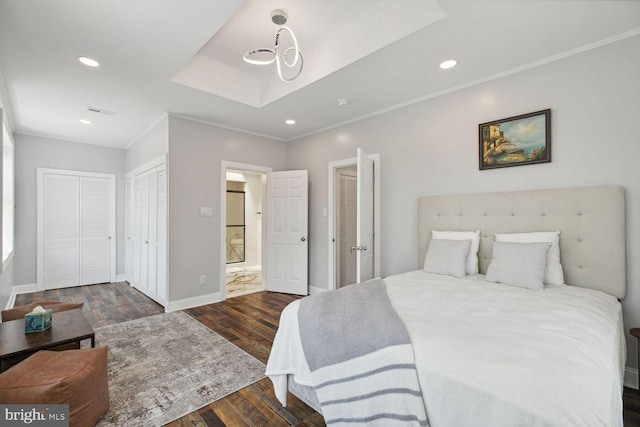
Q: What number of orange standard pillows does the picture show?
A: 0